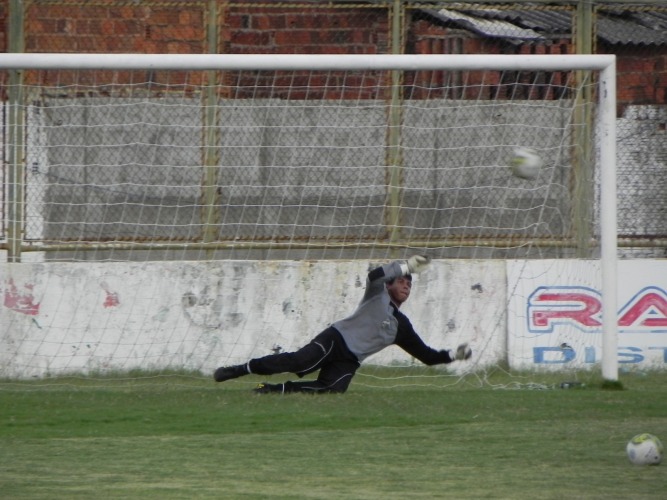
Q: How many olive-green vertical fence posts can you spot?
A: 4